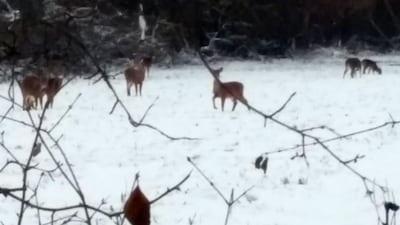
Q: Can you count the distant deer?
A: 2